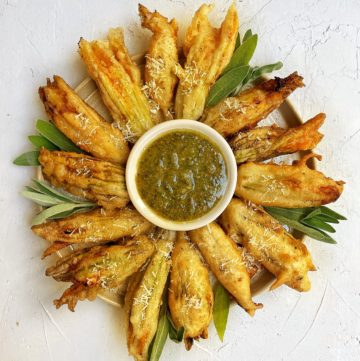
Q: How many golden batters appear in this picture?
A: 14